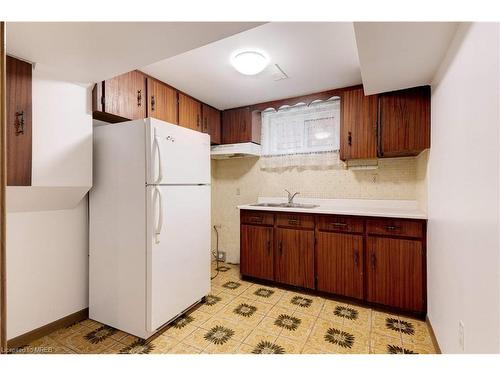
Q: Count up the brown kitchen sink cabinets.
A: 4